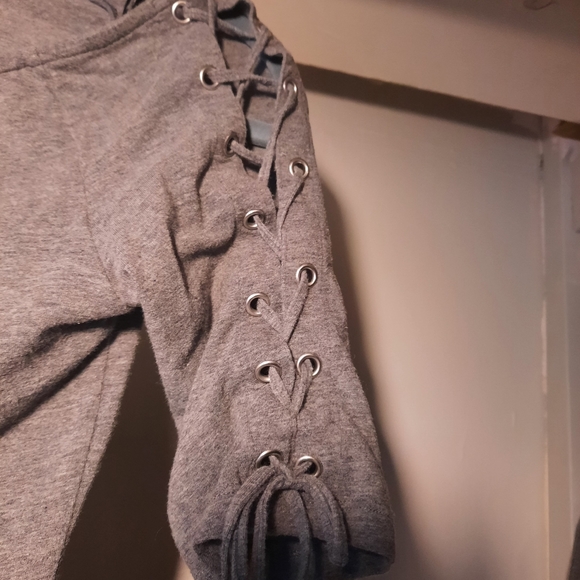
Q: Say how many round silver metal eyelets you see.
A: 12